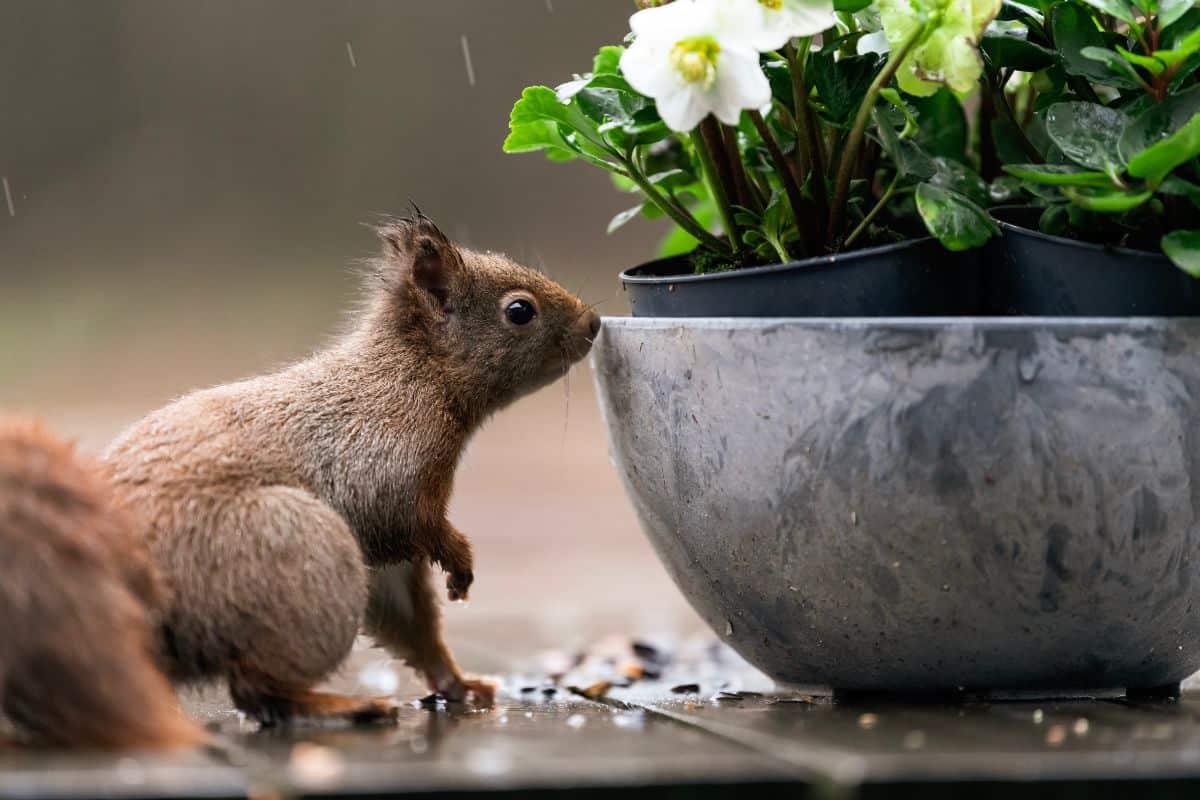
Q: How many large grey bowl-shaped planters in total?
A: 1